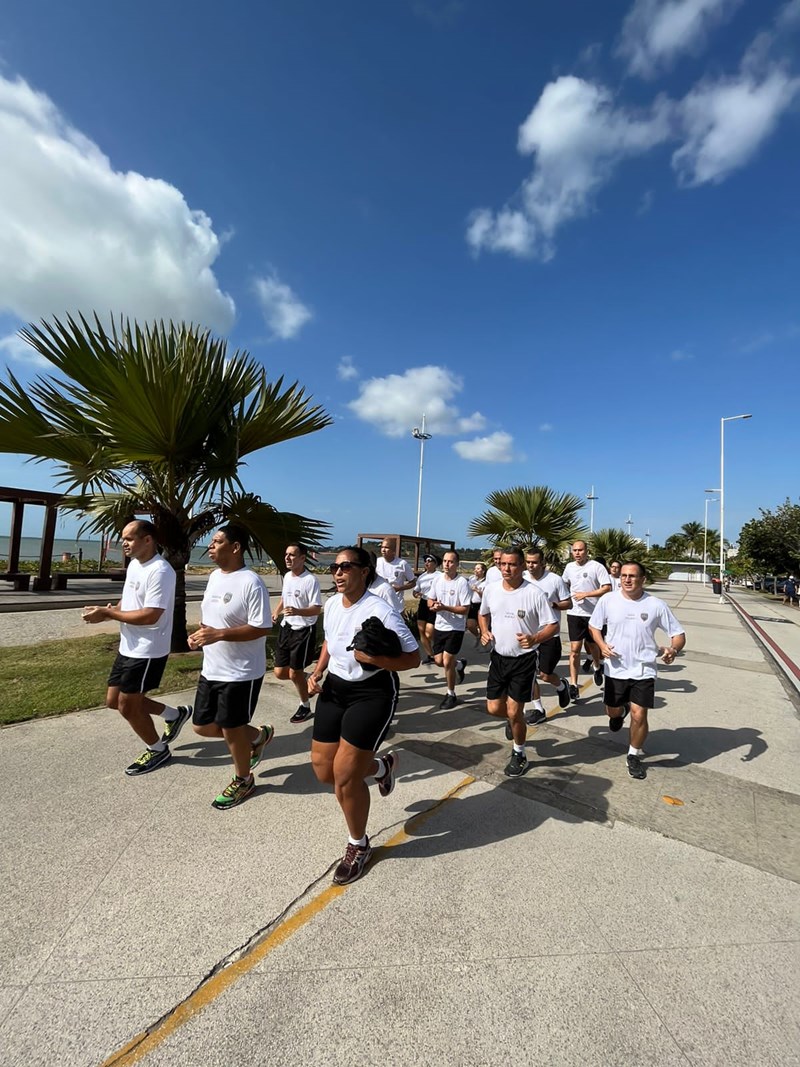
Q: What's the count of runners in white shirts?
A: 15